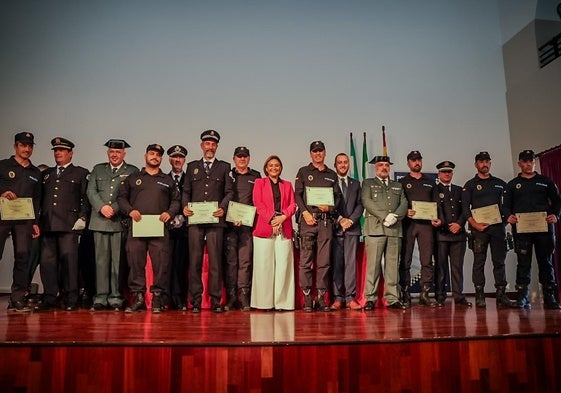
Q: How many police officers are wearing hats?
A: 13